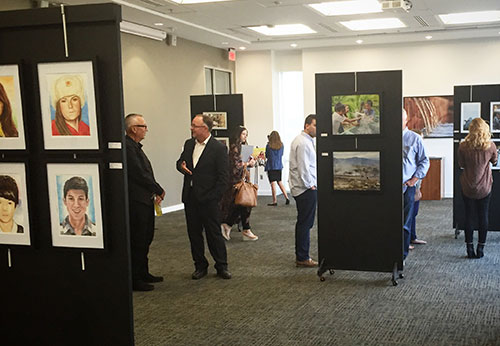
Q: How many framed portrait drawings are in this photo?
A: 4